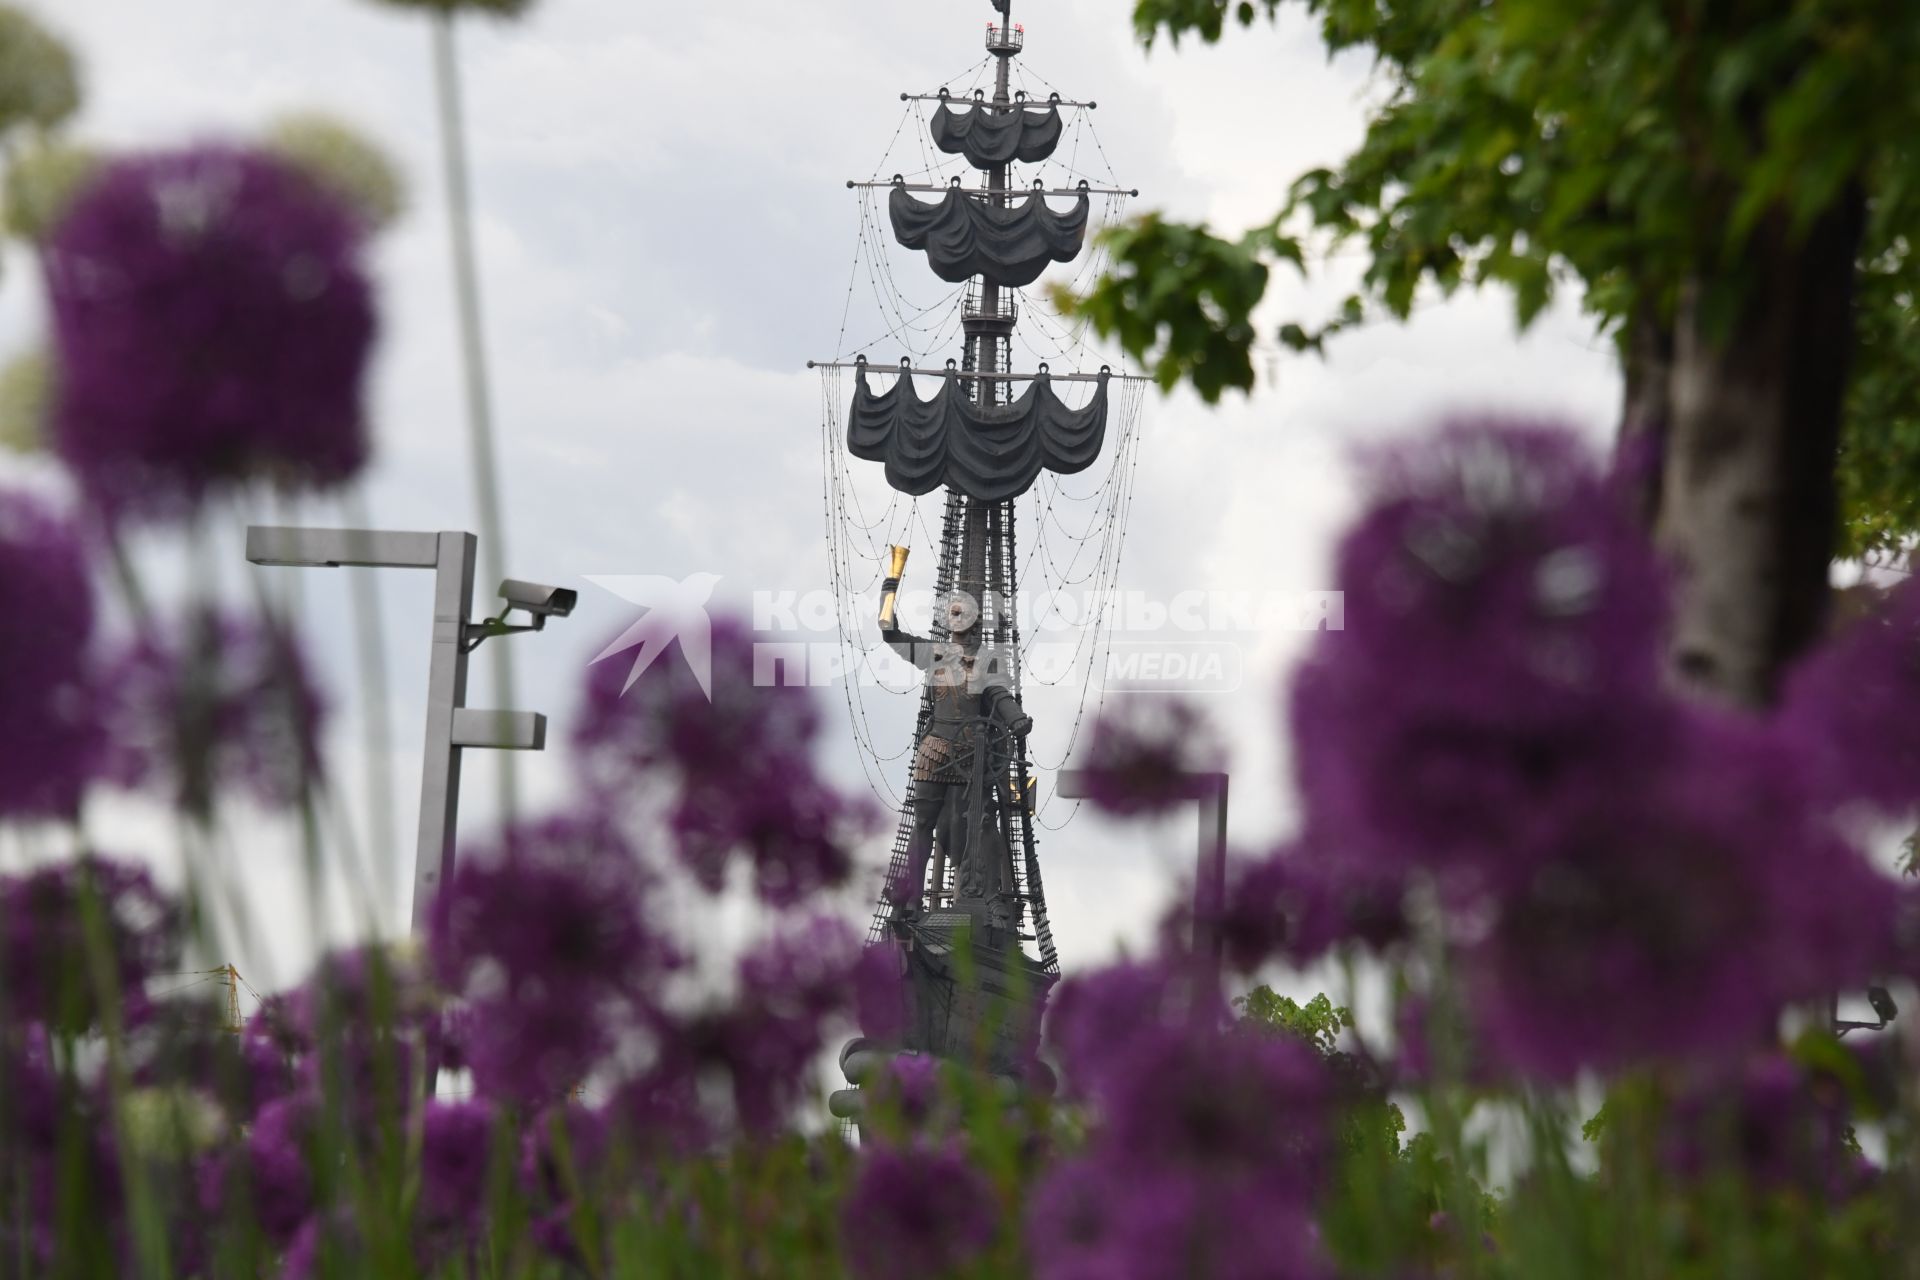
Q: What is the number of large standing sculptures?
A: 1